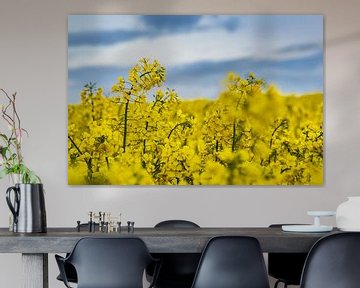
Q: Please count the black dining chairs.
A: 6